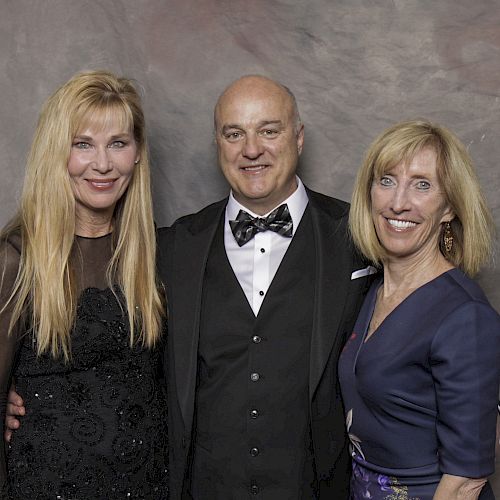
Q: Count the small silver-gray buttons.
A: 5